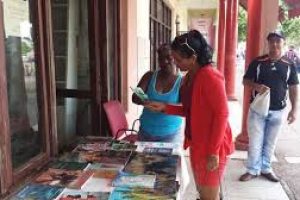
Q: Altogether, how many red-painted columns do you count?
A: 3